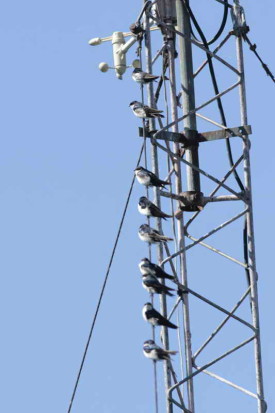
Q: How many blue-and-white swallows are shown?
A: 9